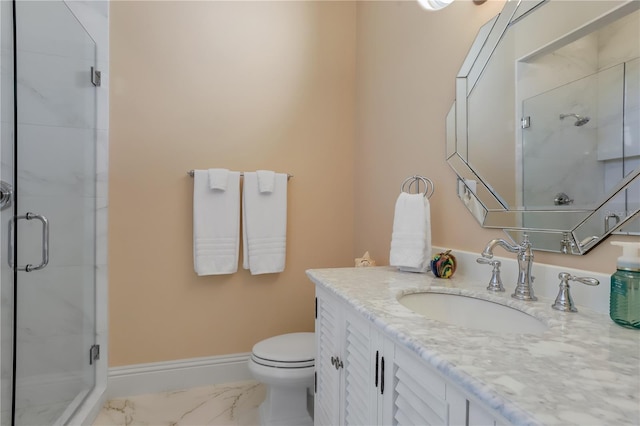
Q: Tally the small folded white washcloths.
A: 2